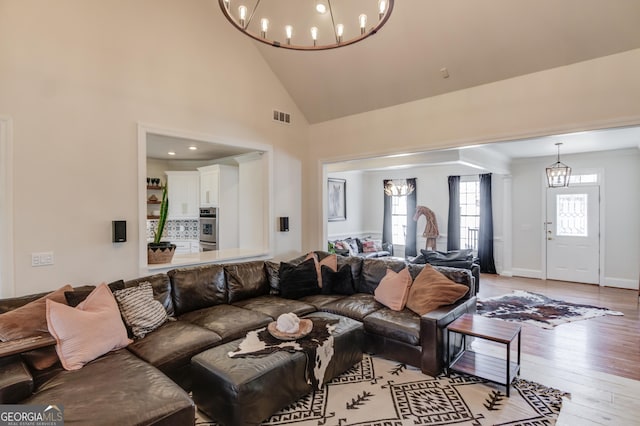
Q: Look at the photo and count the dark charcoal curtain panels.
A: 4